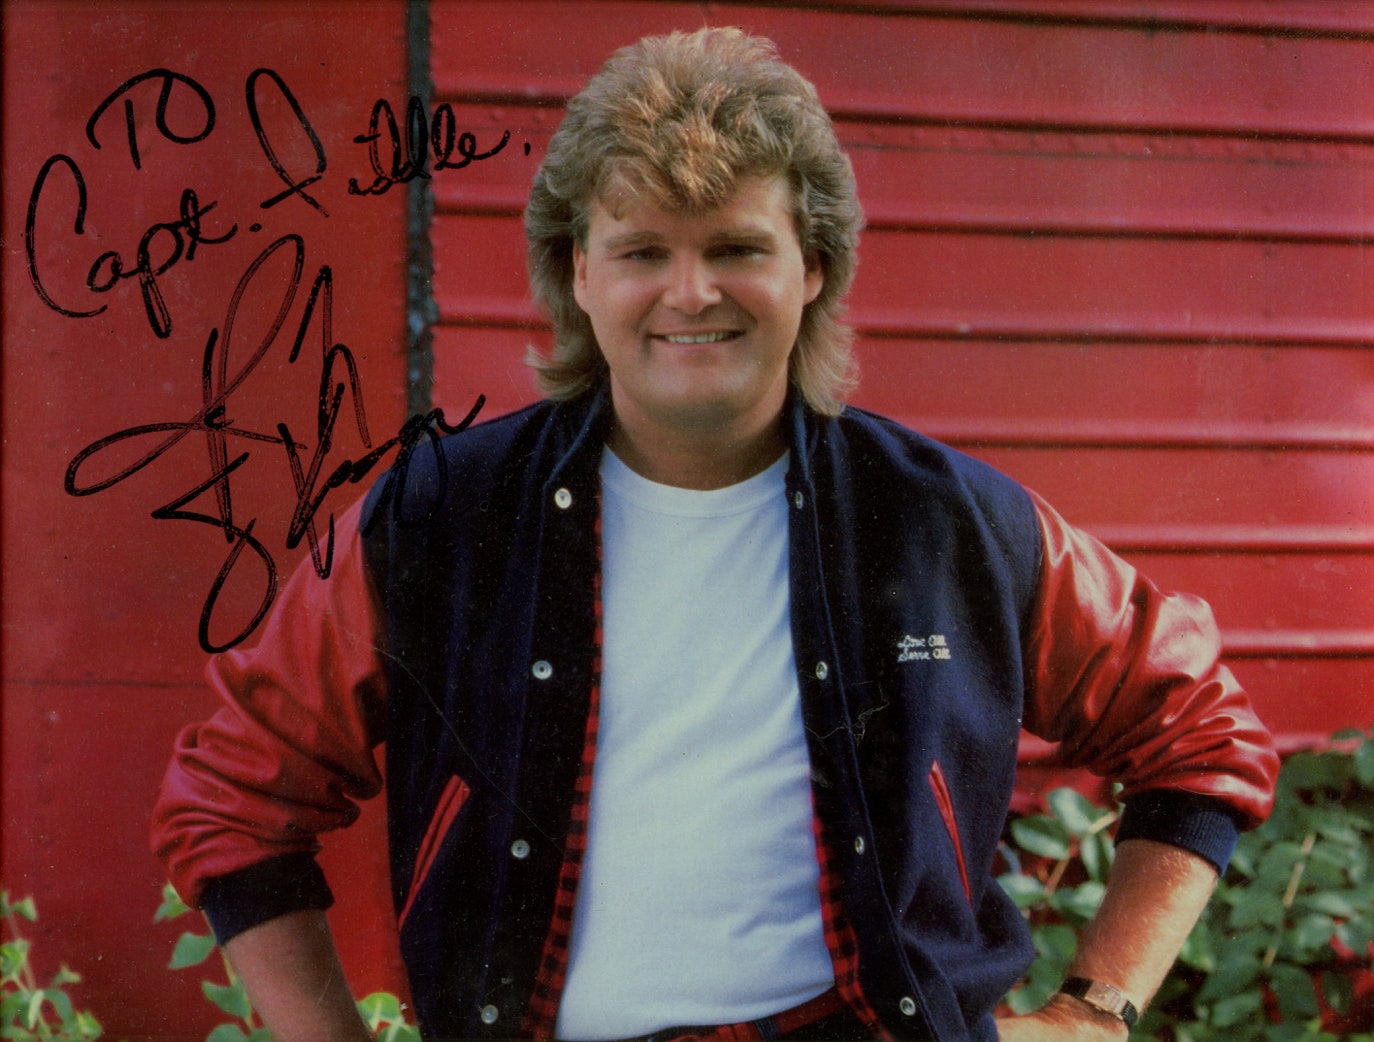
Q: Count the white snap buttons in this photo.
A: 8